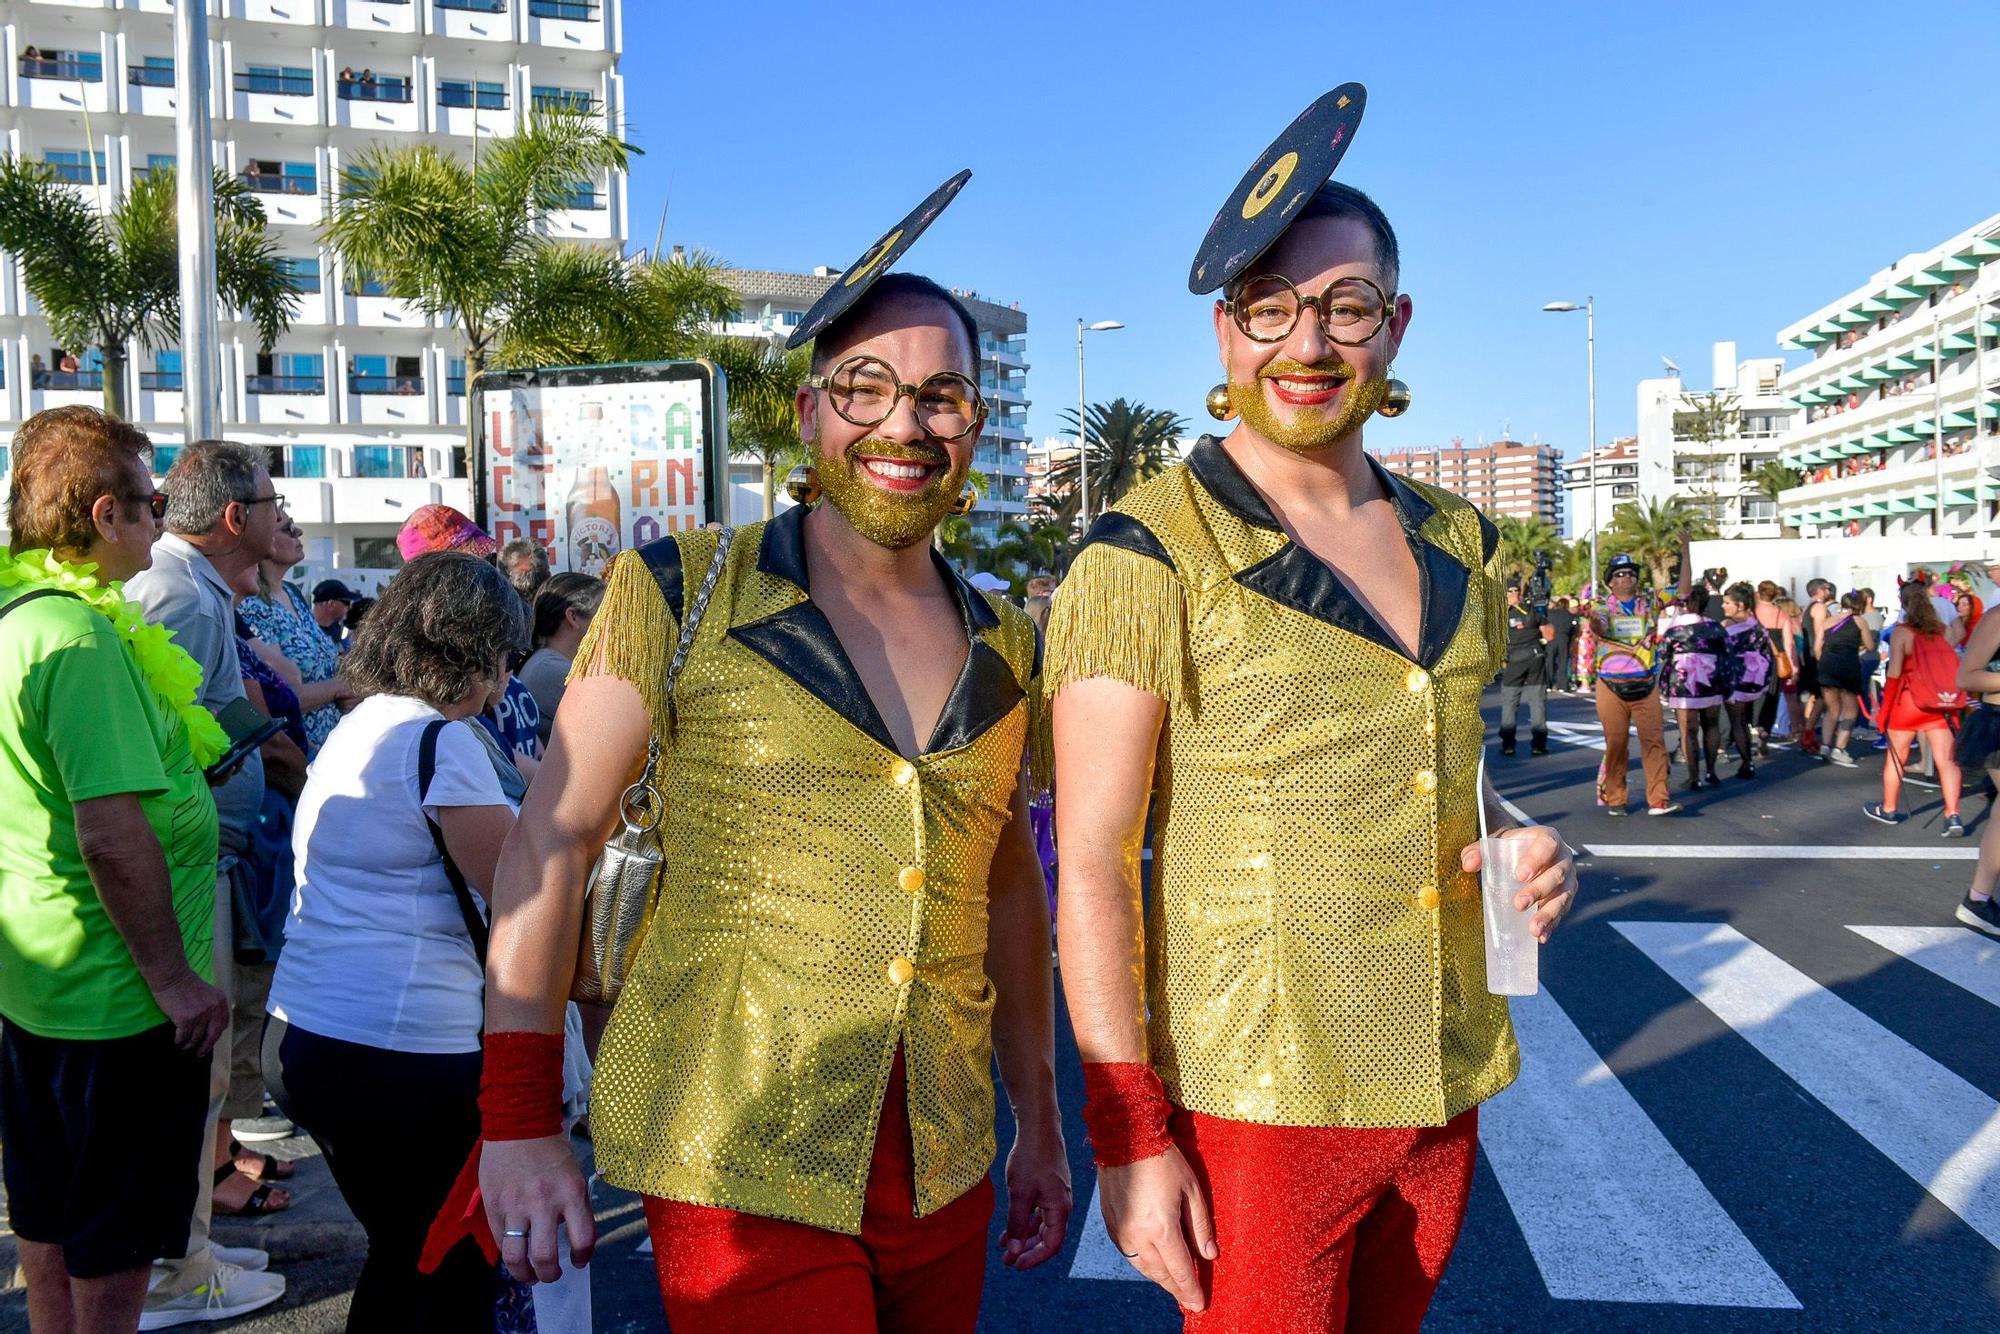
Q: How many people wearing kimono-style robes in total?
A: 2